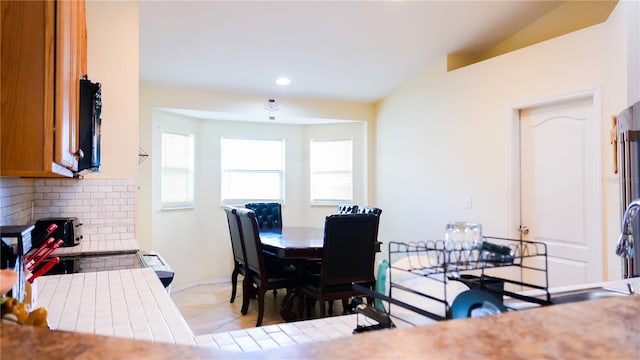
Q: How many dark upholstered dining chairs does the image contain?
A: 6